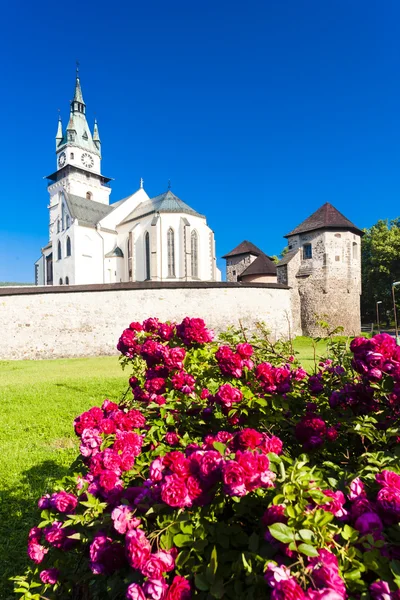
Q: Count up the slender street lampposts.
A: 2